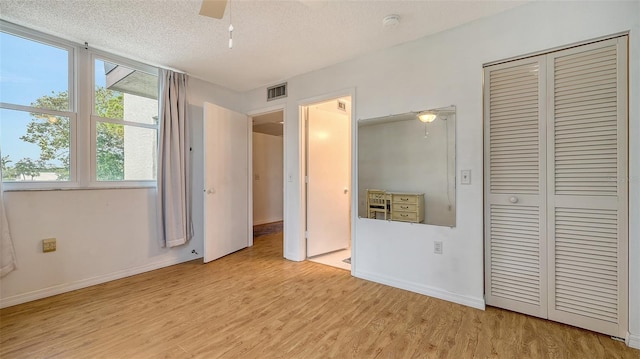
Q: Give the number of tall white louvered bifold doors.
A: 2